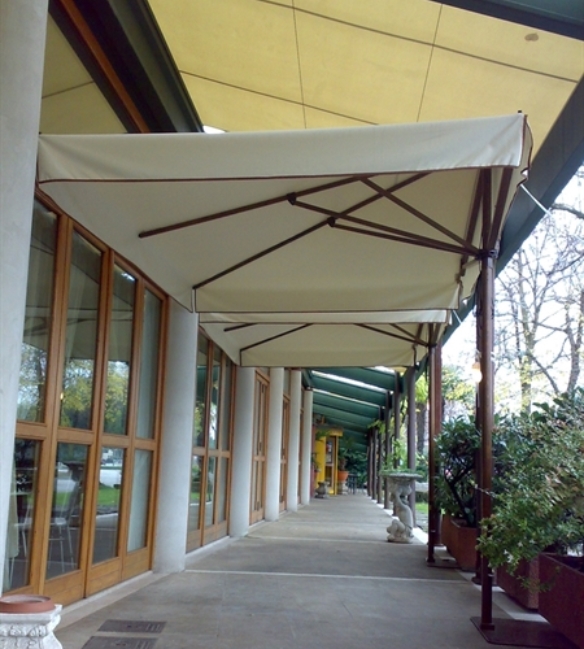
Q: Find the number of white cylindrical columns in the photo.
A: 6